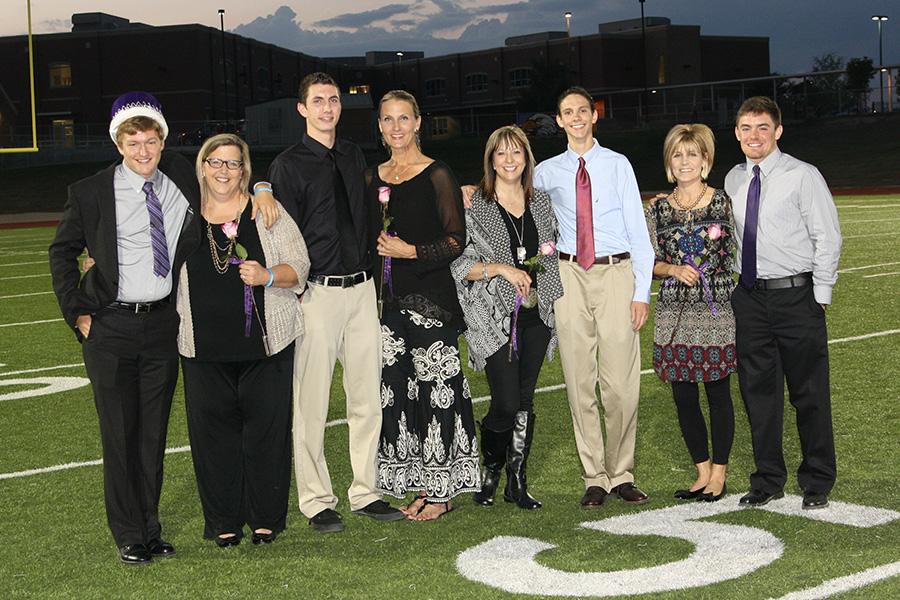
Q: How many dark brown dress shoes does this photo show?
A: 2